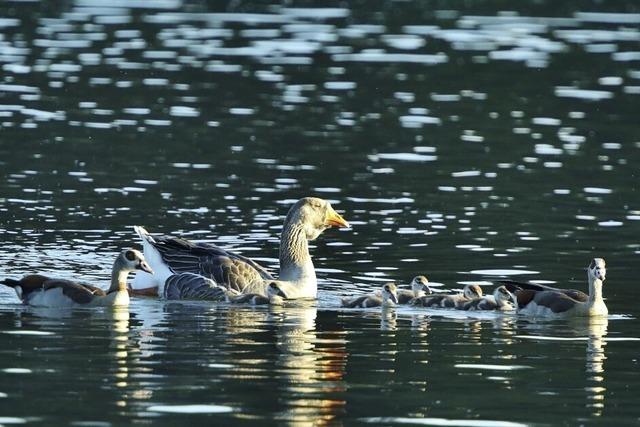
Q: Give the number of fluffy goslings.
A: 5